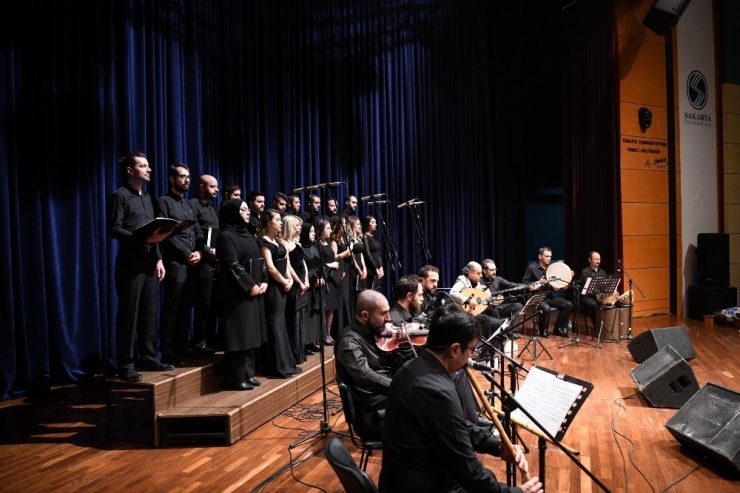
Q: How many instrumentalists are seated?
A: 8